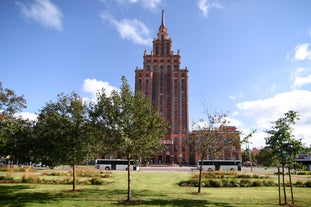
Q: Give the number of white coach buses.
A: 2